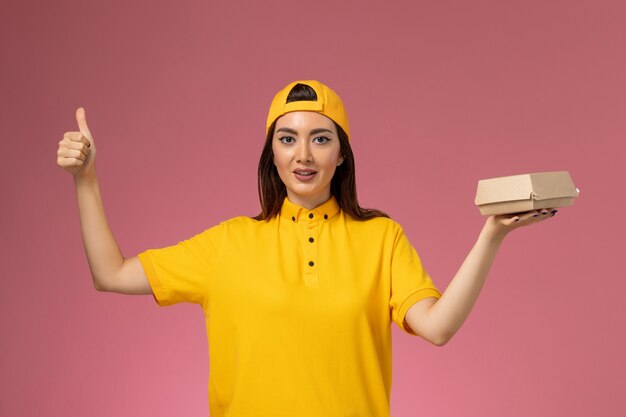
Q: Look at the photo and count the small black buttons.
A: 5